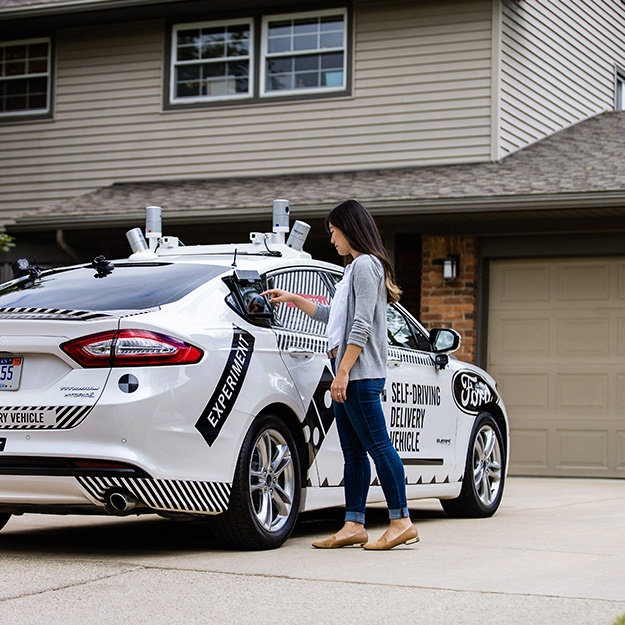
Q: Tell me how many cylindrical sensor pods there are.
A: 4